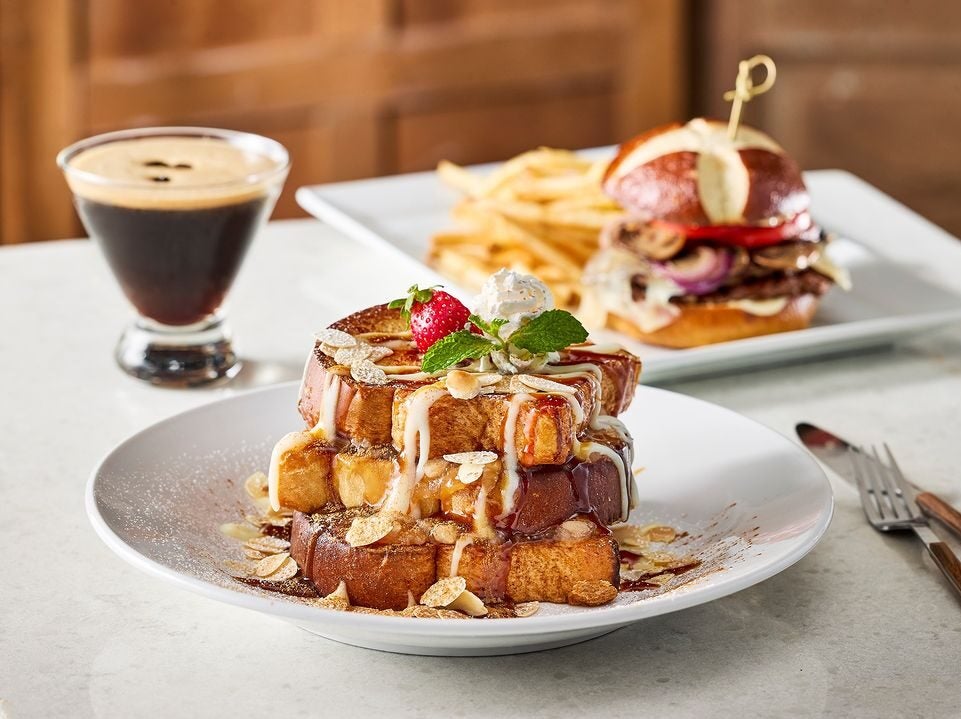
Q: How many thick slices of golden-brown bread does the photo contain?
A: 3